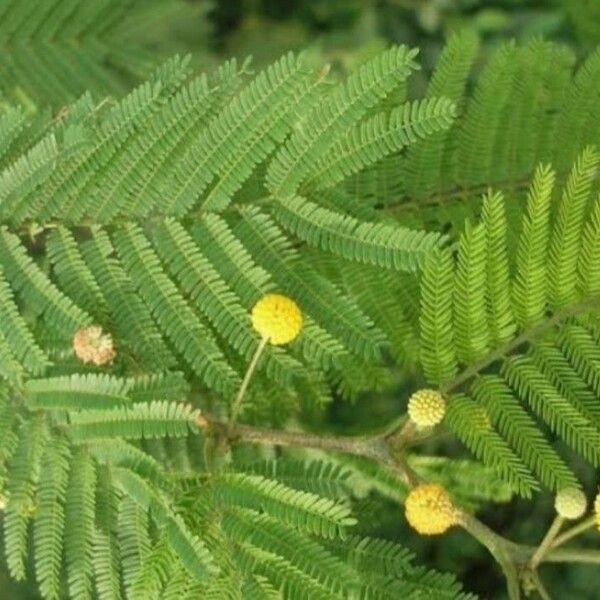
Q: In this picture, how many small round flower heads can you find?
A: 6